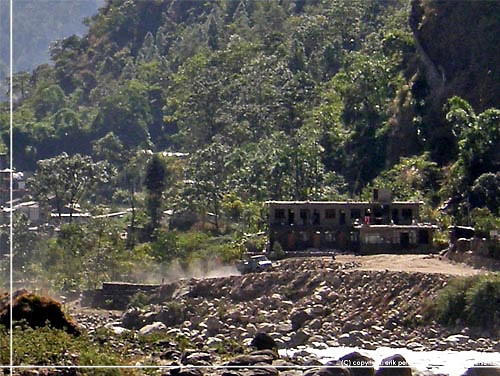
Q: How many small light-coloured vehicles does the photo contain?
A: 1